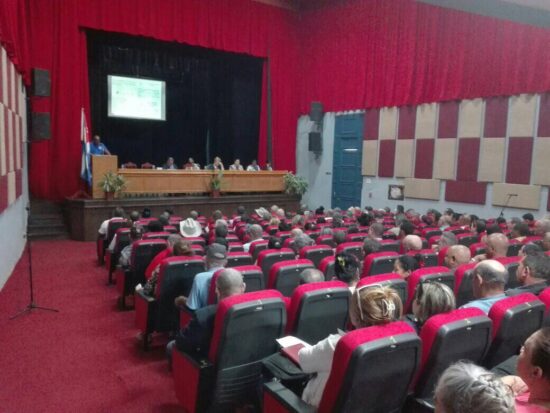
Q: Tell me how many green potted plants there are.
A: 3